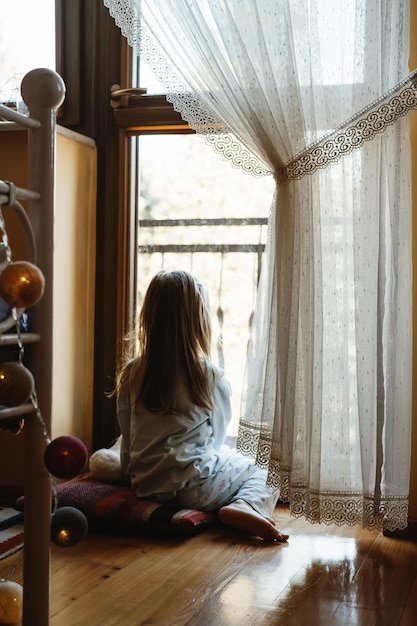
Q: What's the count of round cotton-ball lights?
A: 5